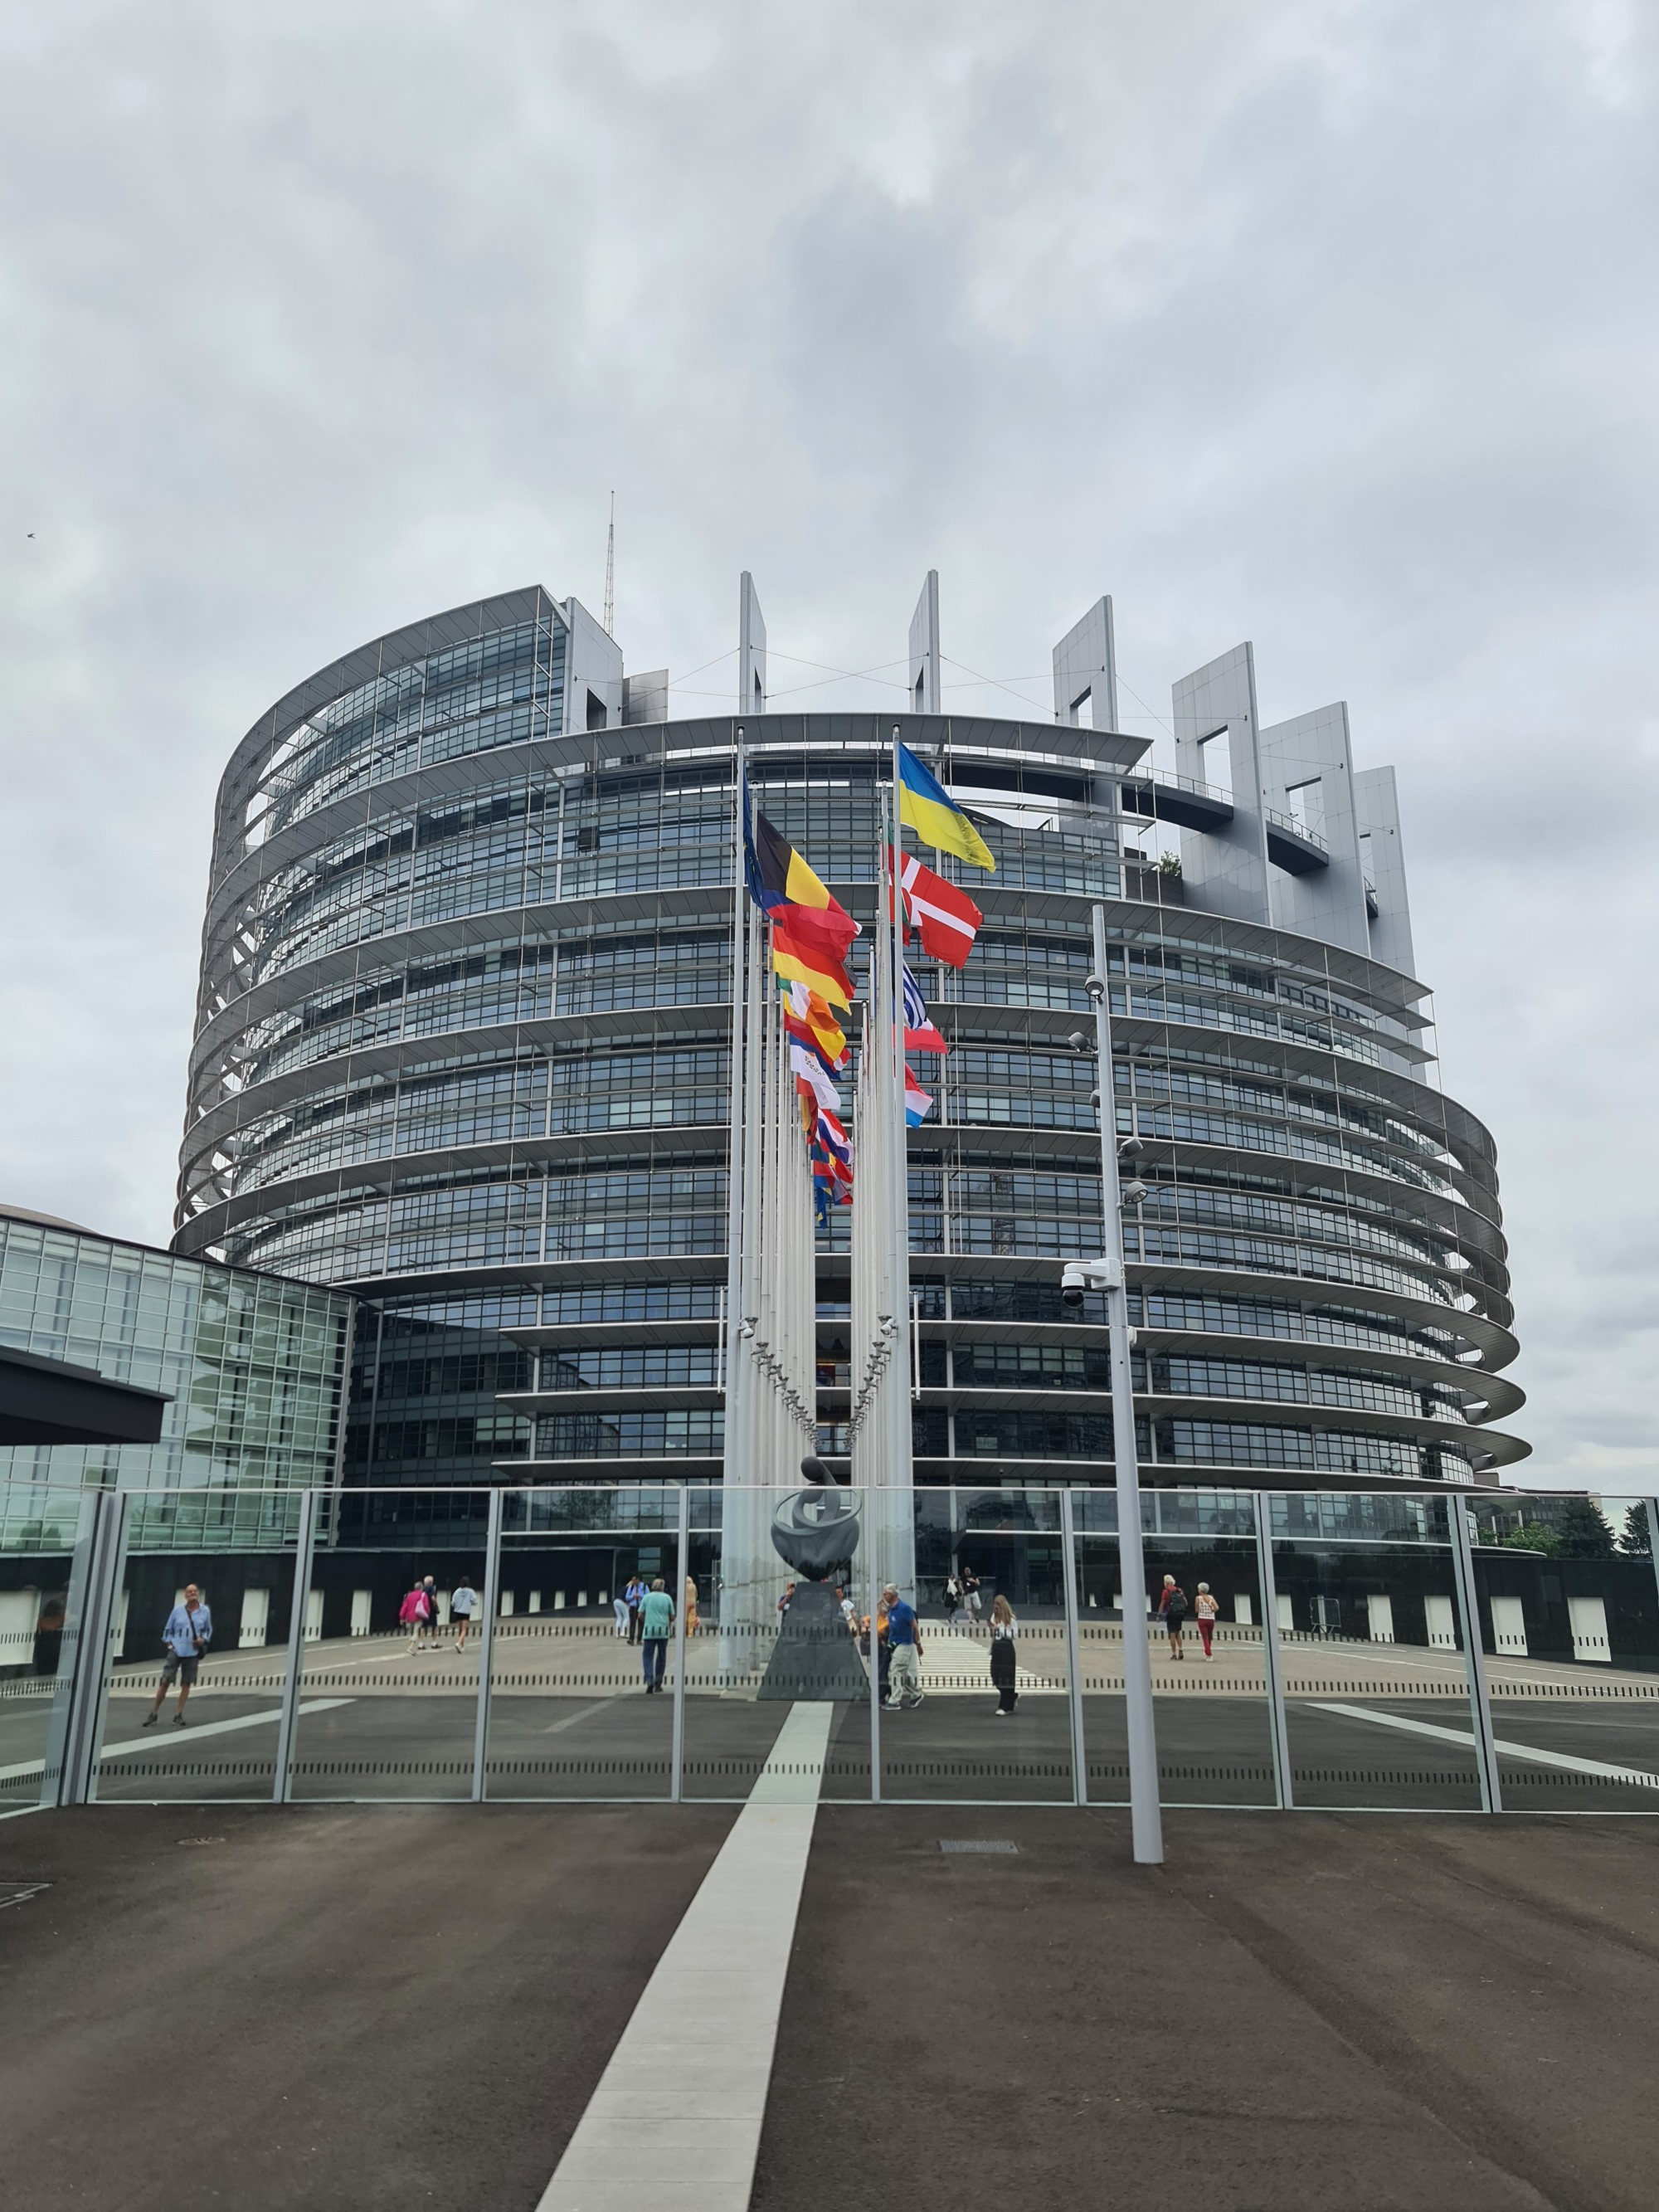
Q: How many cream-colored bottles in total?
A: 0